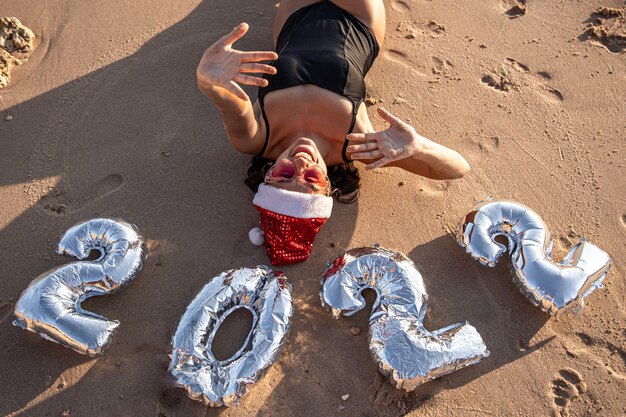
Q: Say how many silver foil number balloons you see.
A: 4